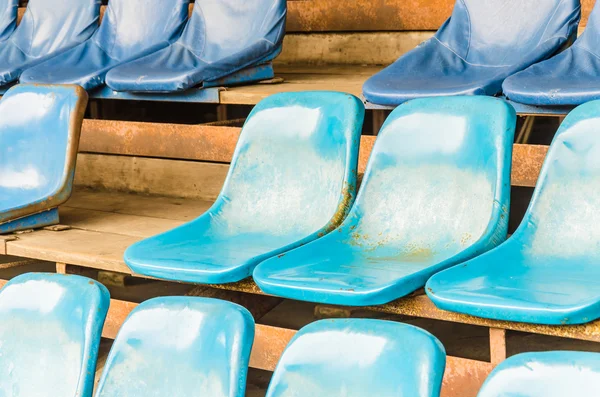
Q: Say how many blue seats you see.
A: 14